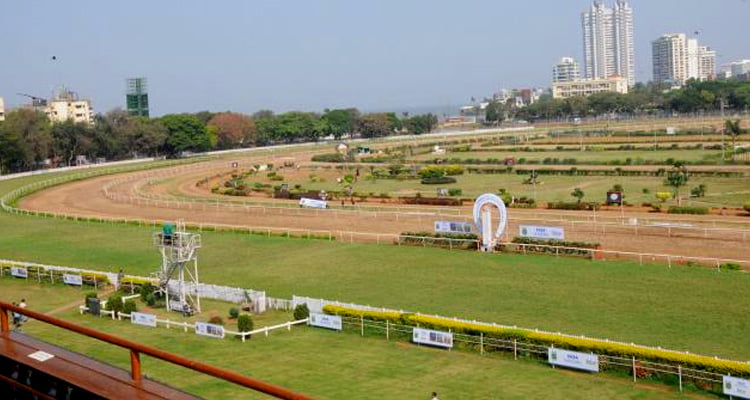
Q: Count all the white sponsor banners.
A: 11